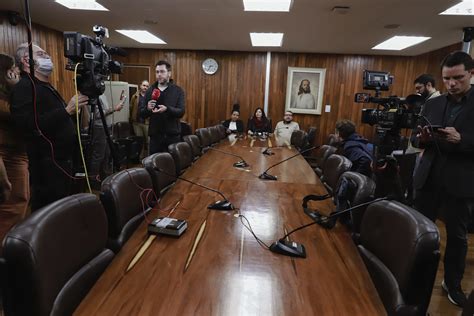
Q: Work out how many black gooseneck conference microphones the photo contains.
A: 5